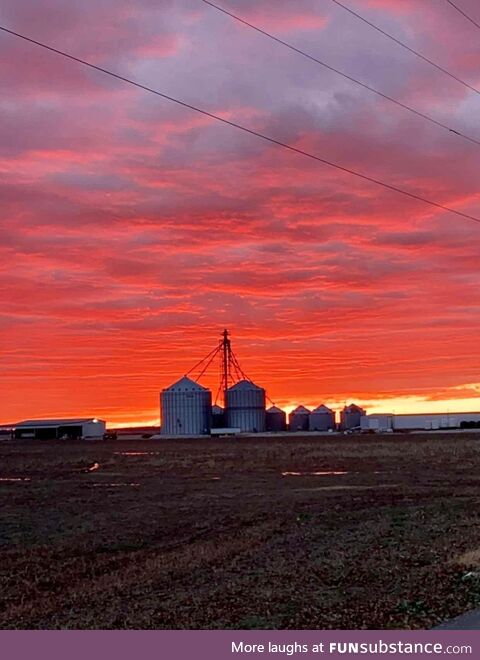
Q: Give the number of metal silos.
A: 7